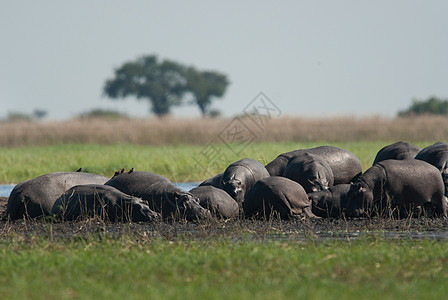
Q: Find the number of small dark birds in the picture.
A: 4